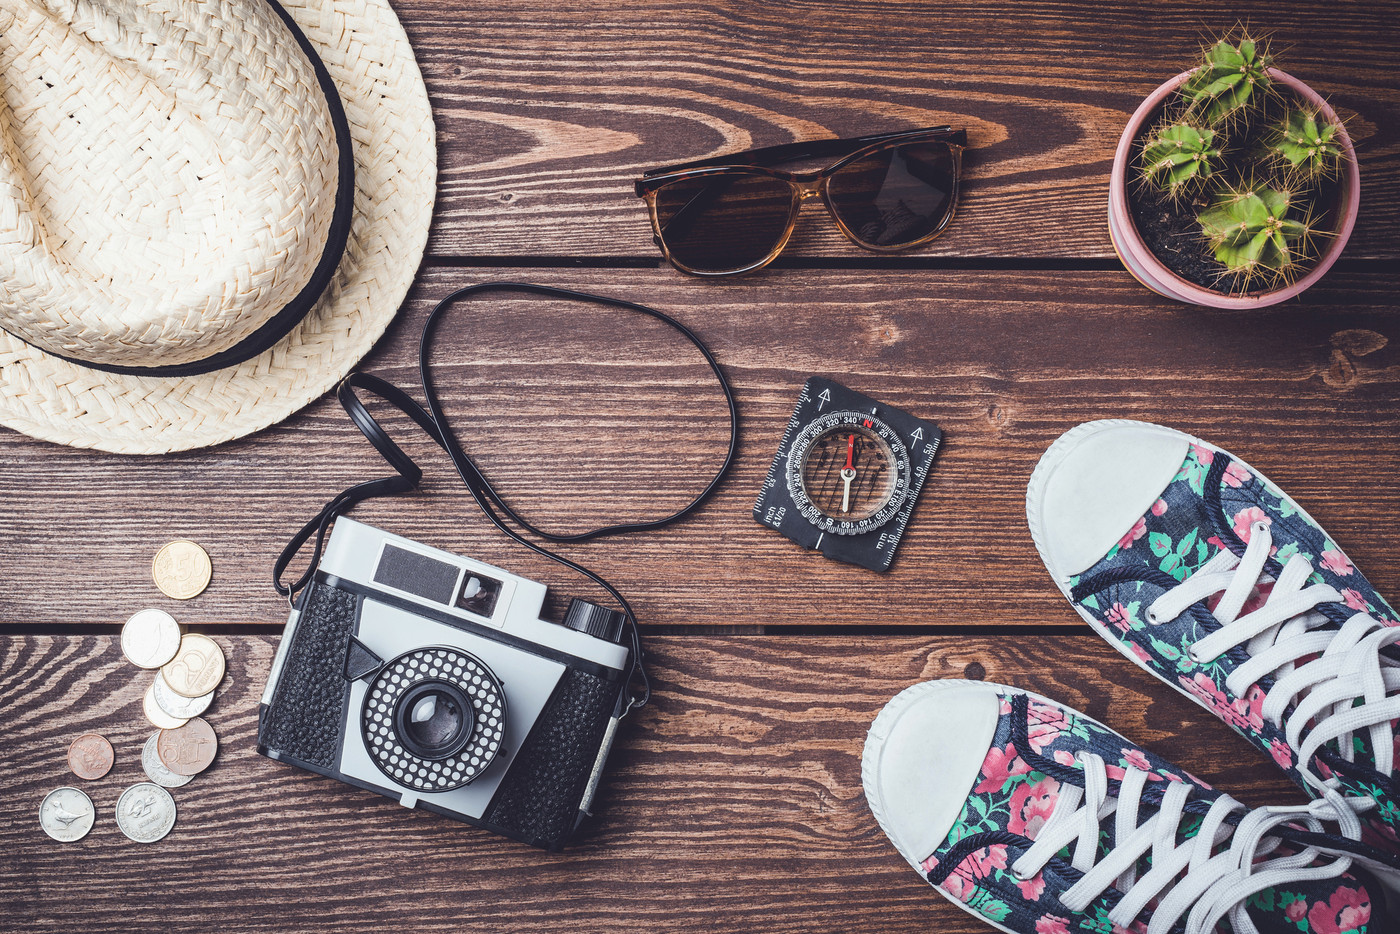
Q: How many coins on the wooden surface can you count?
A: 10